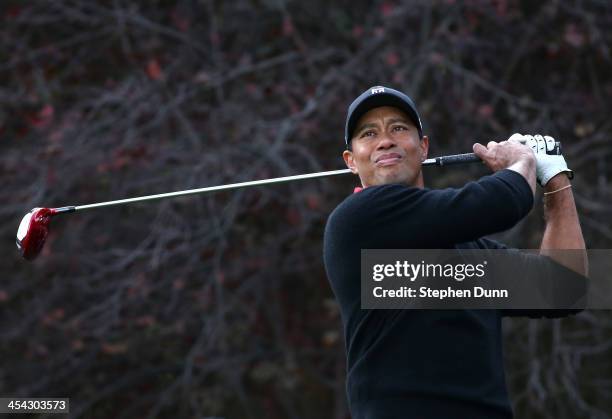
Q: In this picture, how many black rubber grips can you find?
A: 1